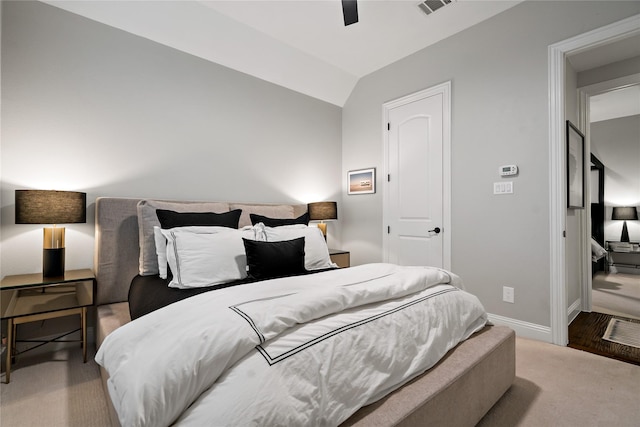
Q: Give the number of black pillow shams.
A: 3